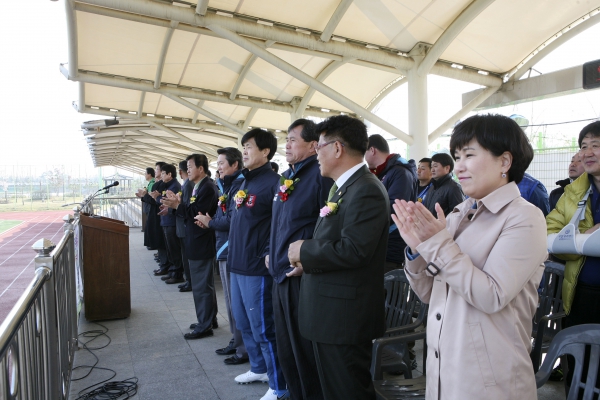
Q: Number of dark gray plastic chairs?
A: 4